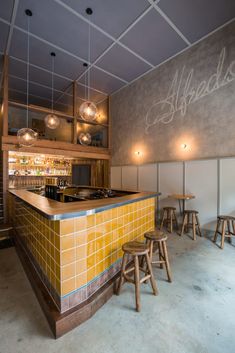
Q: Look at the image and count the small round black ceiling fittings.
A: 4